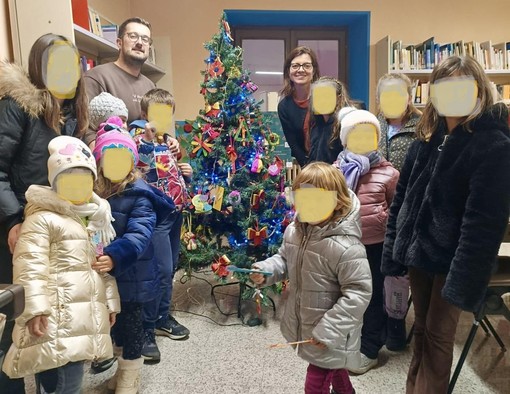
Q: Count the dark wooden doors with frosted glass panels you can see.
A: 2